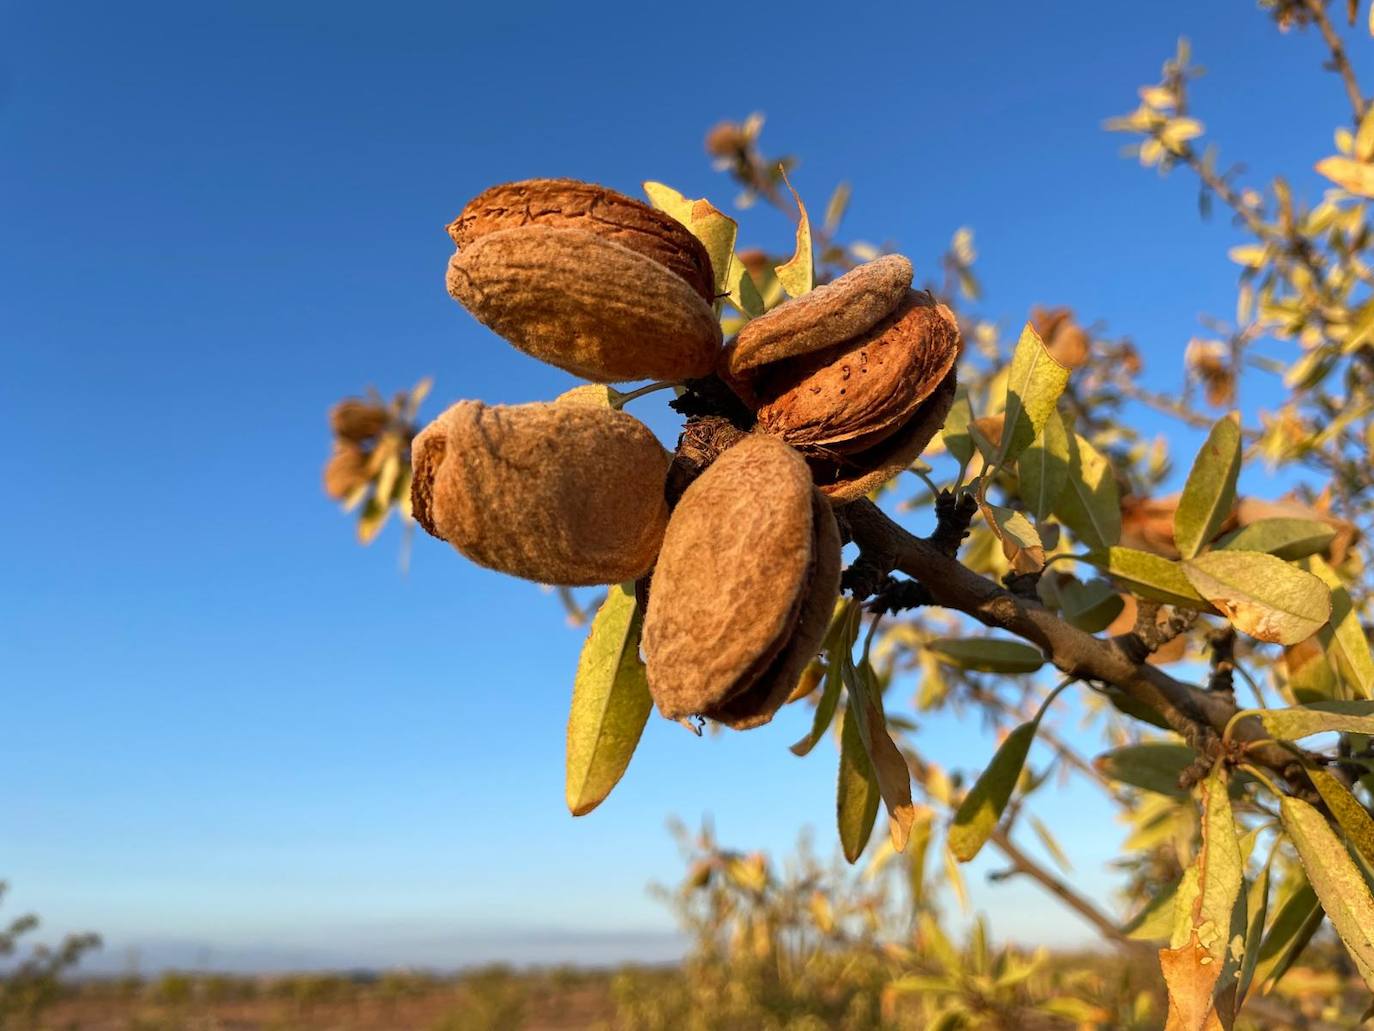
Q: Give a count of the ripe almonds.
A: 4